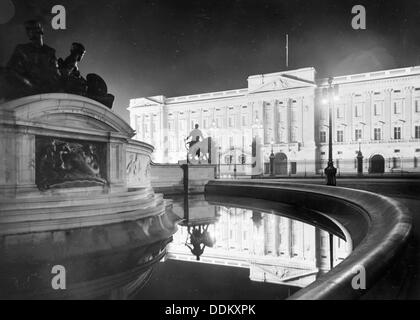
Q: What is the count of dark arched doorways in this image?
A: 2